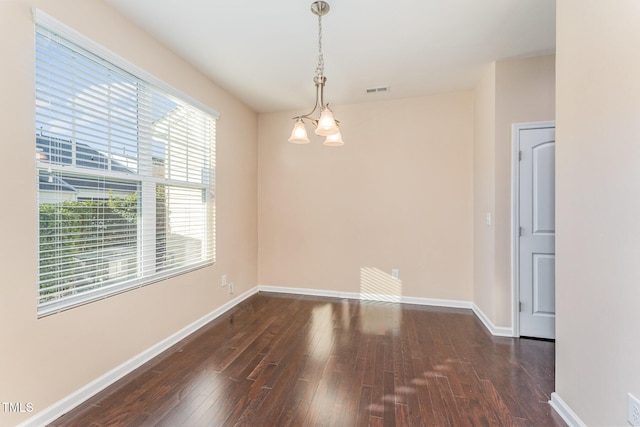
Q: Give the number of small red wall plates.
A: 0